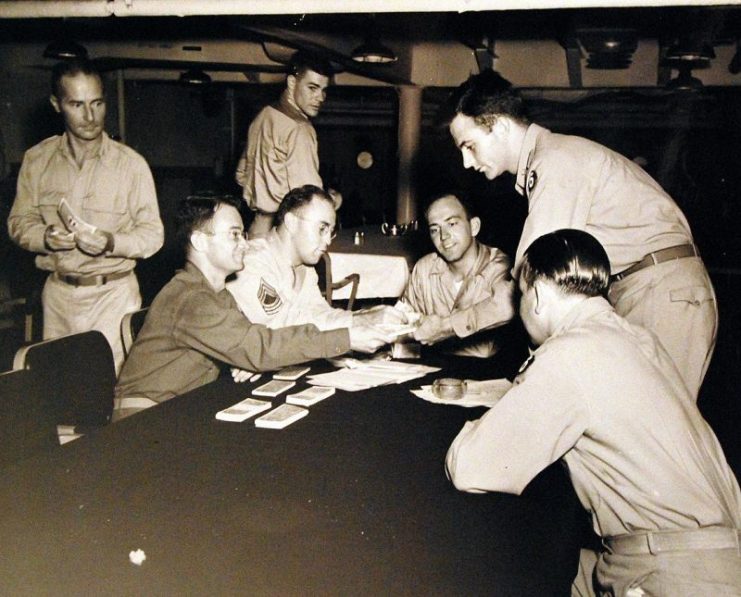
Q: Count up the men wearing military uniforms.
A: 7